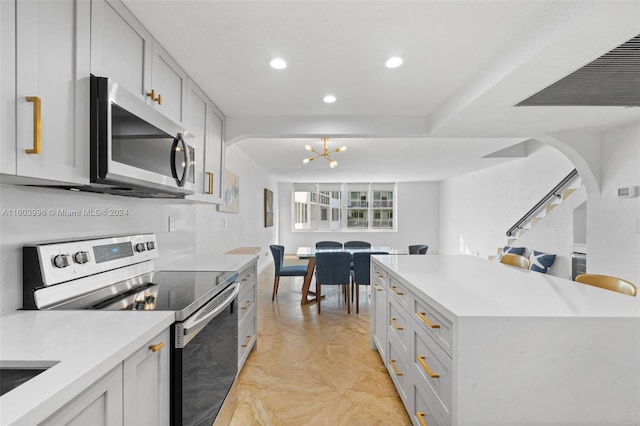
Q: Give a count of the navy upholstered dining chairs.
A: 6